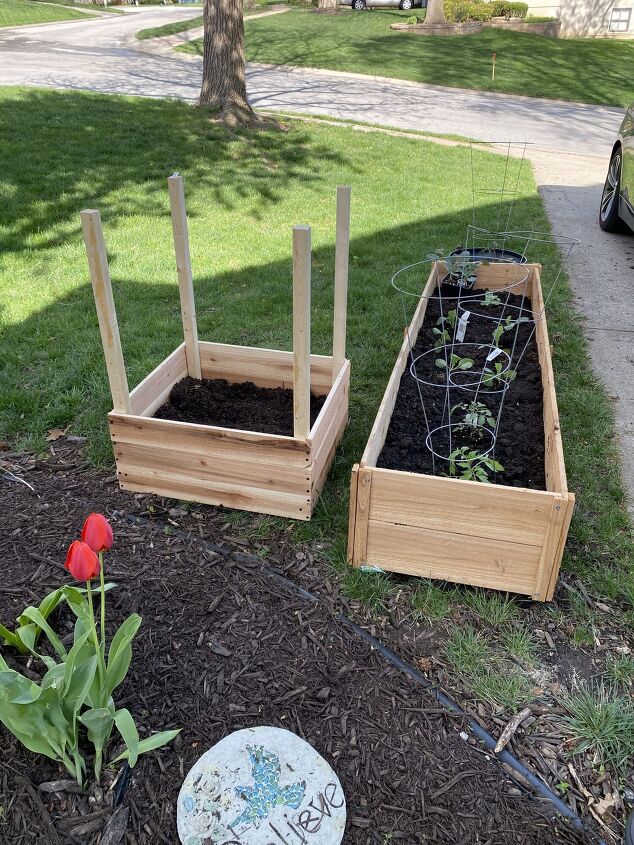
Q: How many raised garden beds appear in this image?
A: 2